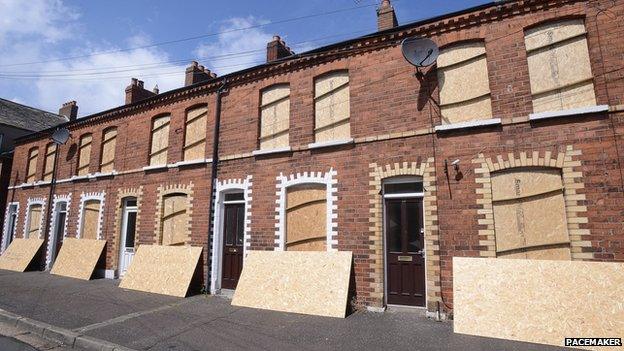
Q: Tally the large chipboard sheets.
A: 5